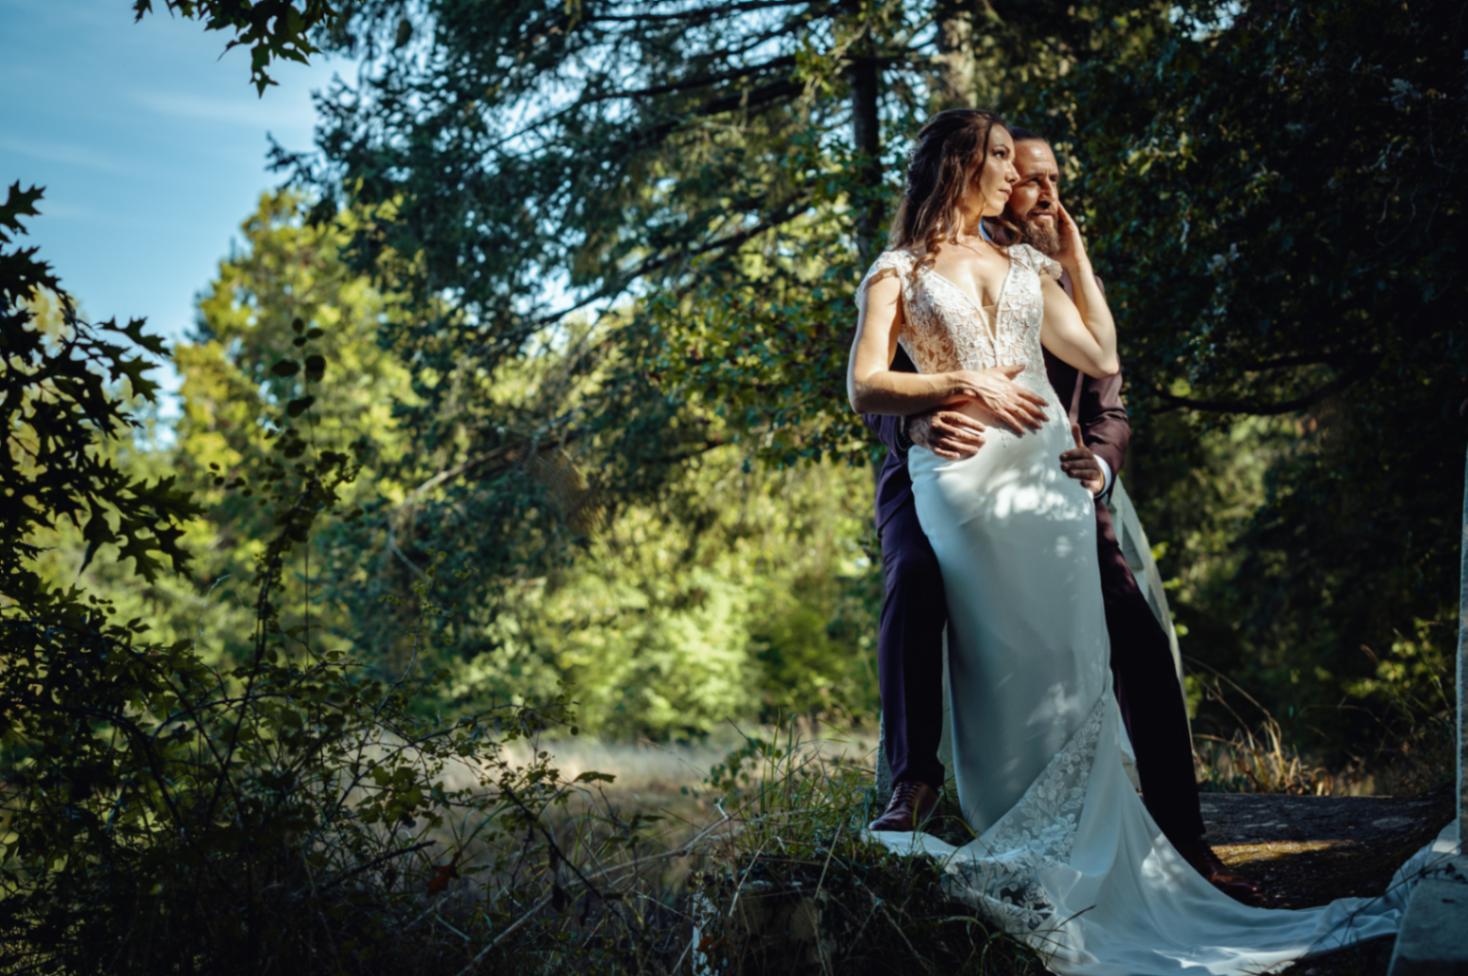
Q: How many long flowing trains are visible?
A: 1